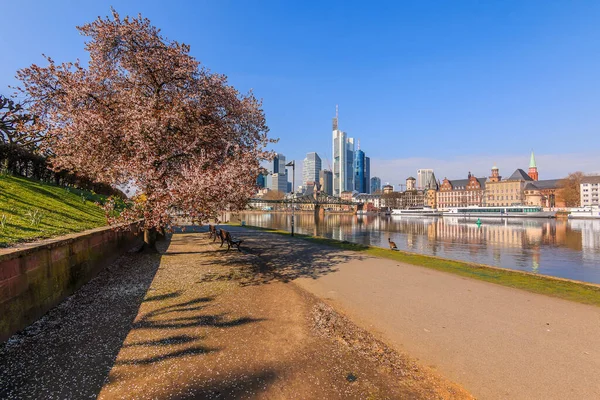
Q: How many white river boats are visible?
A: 3